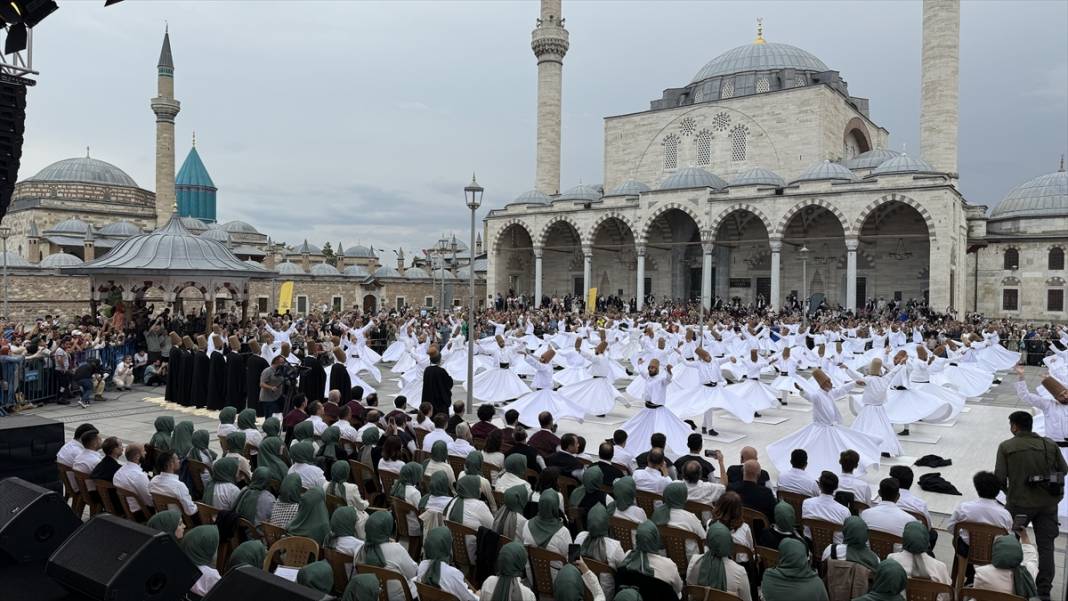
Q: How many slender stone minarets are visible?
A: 3